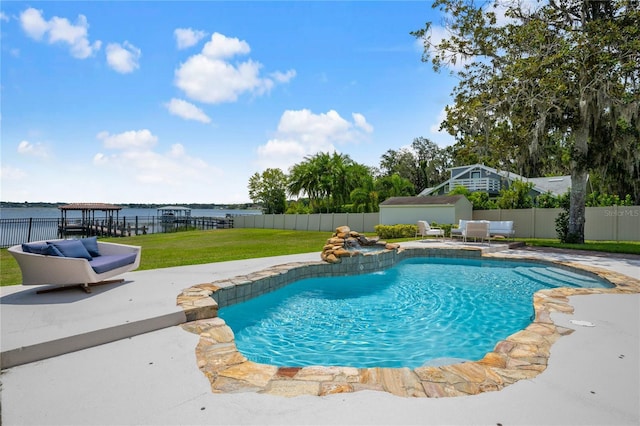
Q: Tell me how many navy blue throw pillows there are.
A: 4